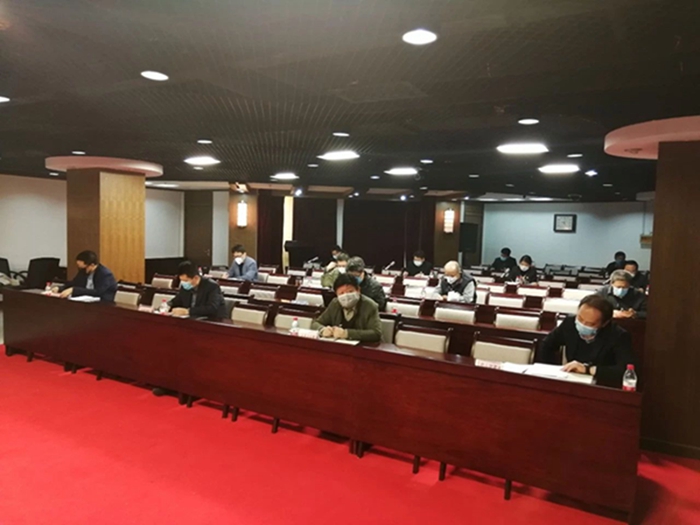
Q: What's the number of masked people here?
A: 15